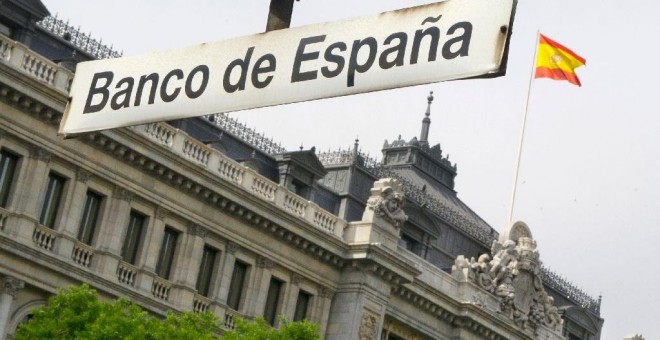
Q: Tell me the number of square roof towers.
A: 1